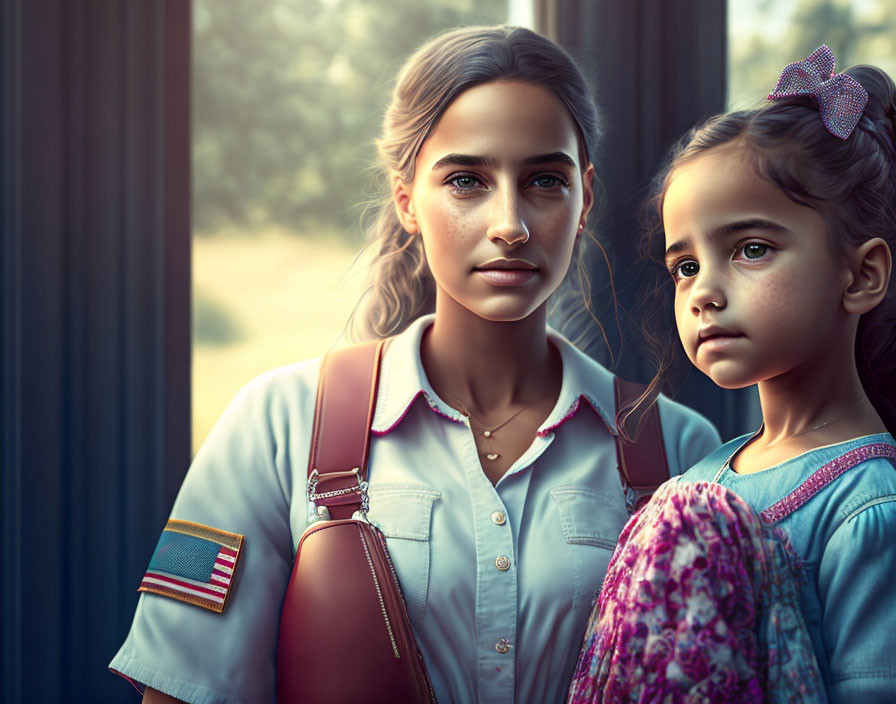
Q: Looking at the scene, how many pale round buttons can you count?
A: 3